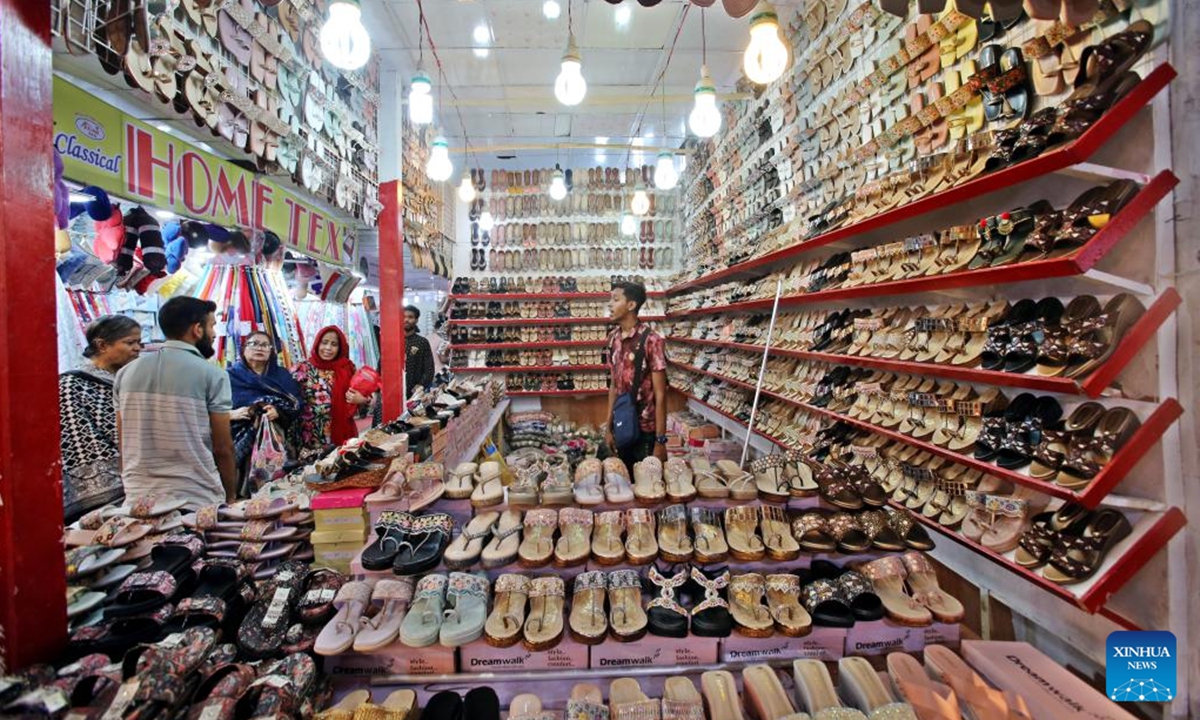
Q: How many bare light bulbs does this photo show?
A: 12